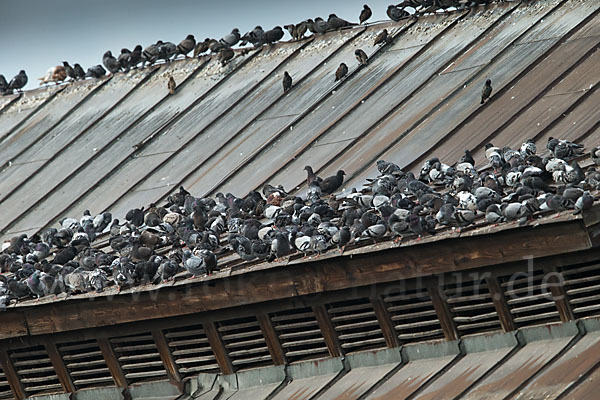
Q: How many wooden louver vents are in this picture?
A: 12